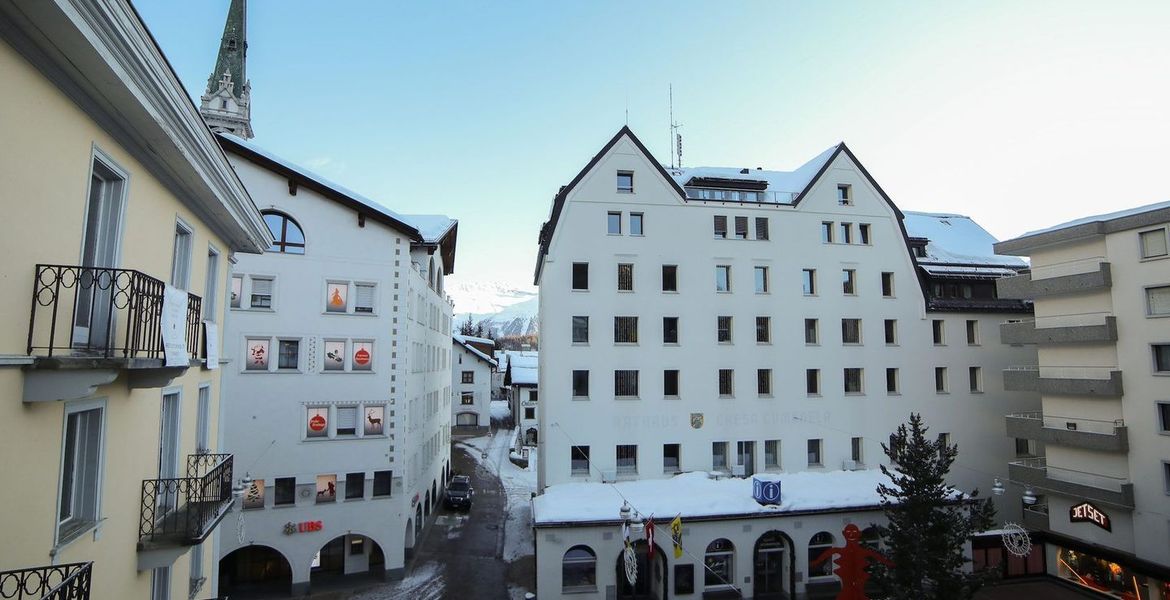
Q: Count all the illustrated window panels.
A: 9